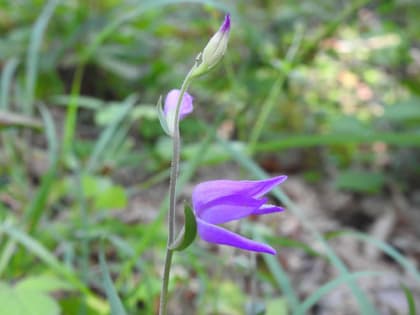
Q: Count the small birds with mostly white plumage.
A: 0